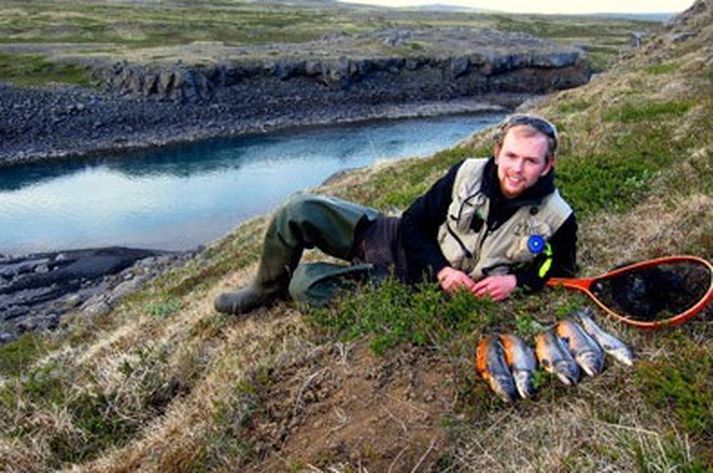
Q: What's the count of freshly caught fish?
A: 5